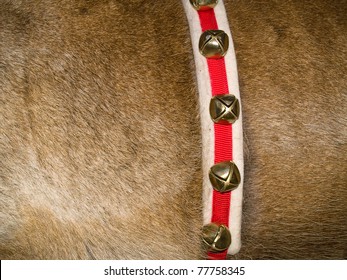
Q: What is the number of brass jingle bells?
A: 5